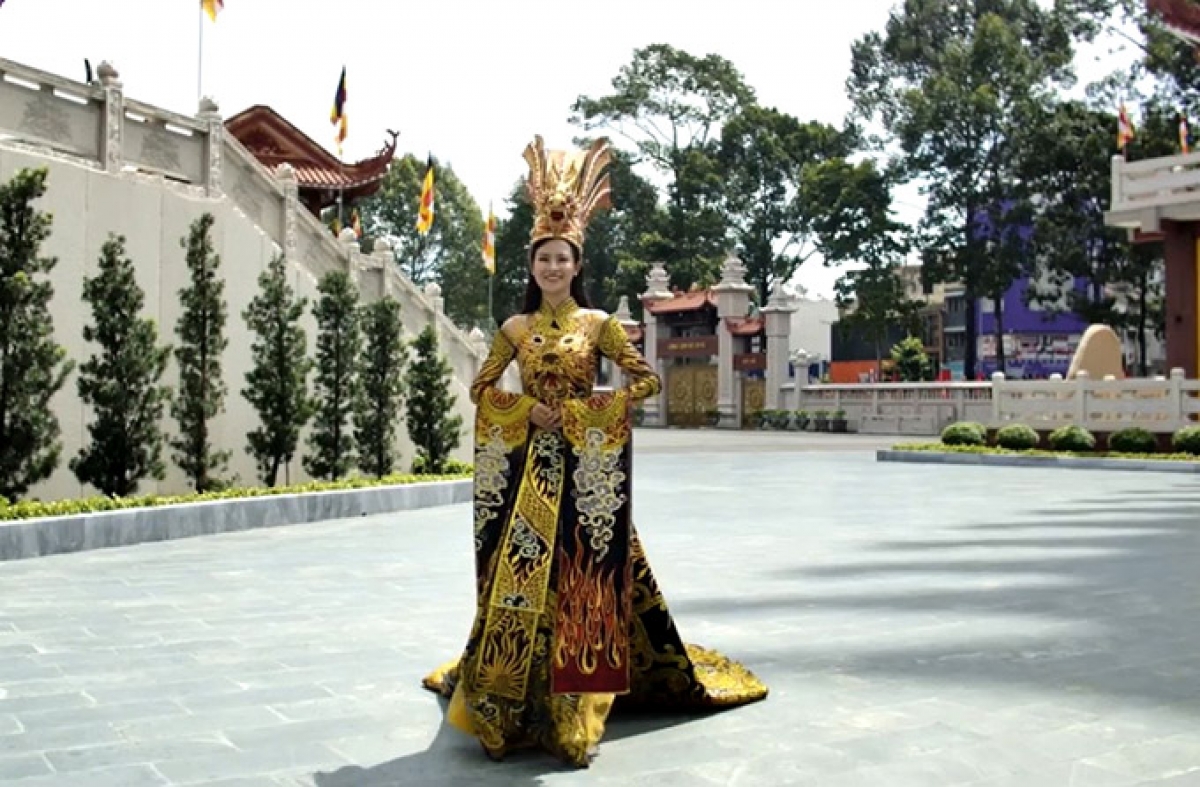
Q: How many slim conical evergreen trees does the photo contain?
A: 7